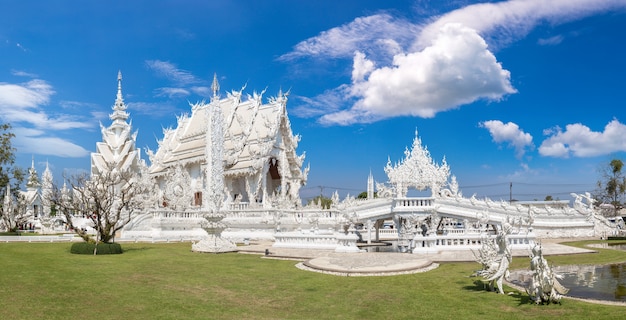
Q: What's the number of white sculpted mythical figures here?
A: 2